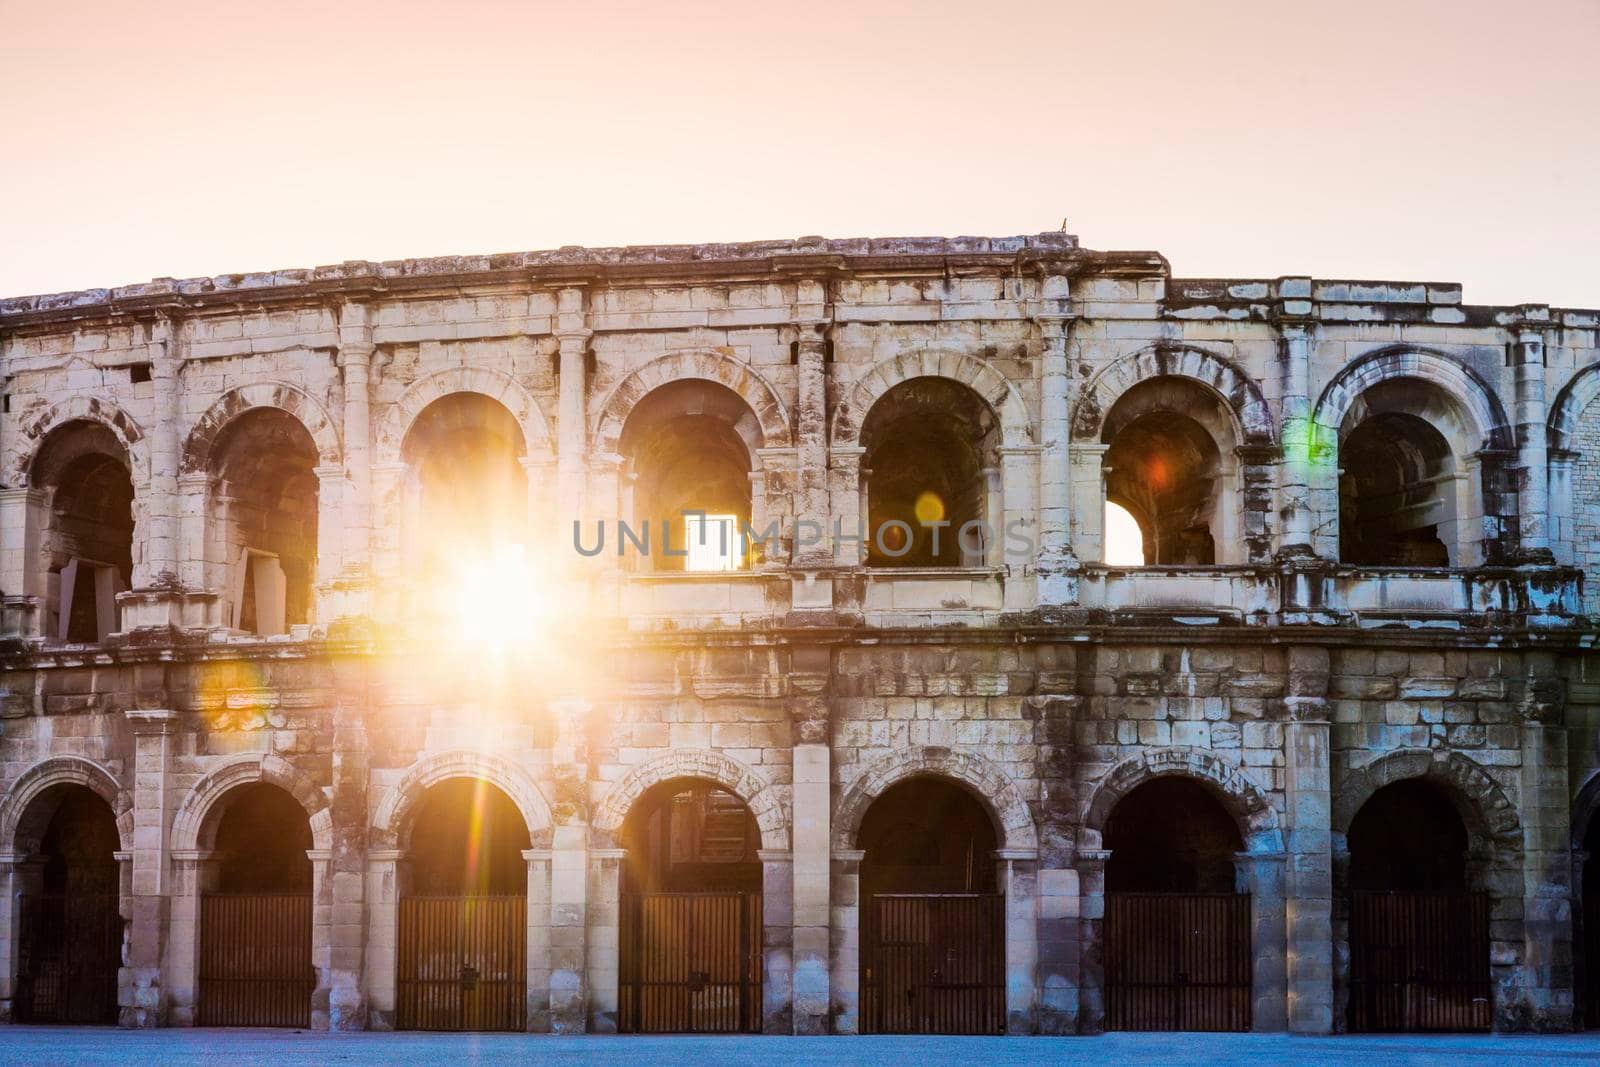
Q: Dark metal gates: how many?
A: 7